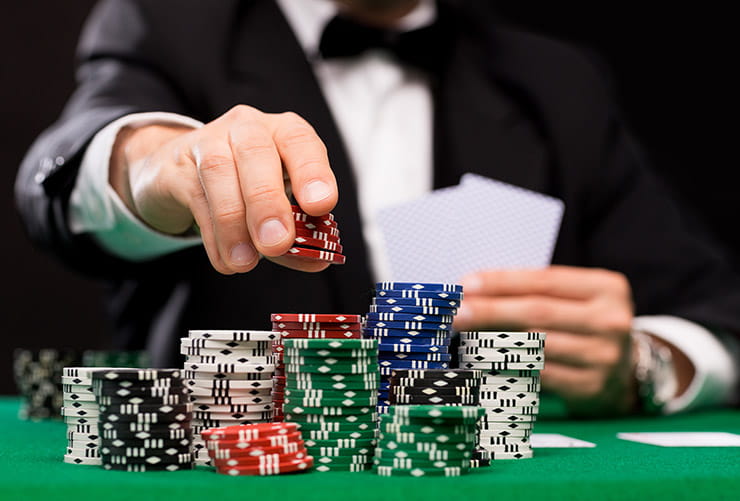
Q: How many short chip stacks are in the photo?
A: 2